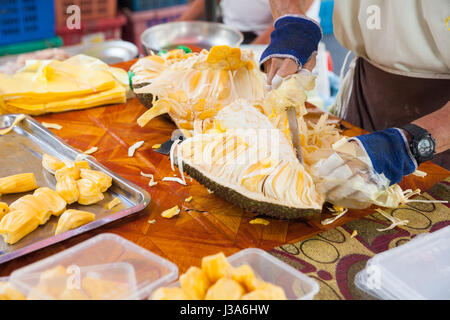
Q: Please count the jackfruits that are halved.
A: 2